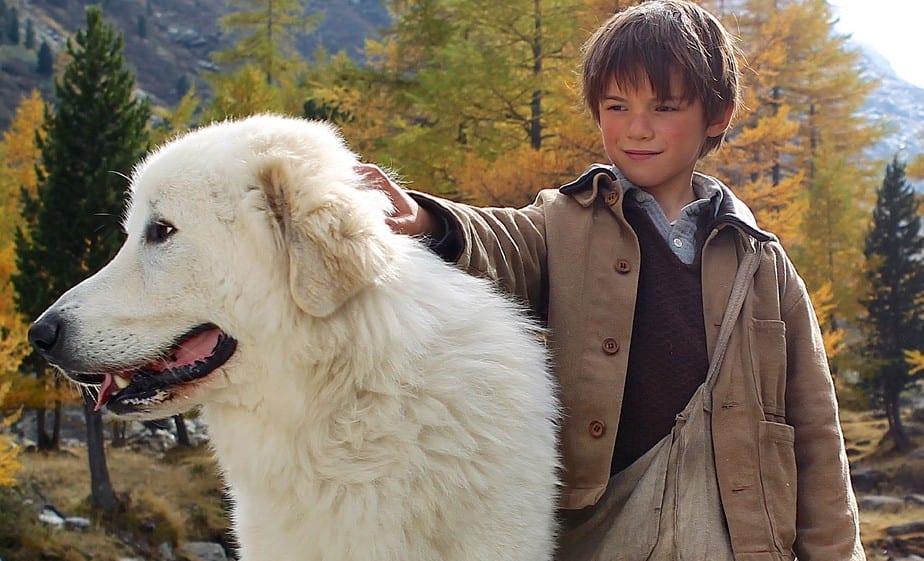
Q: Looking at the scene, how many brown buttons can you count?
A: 4